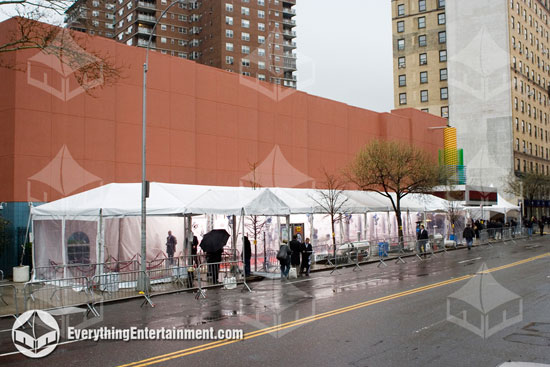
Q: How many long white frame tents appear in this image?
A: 1